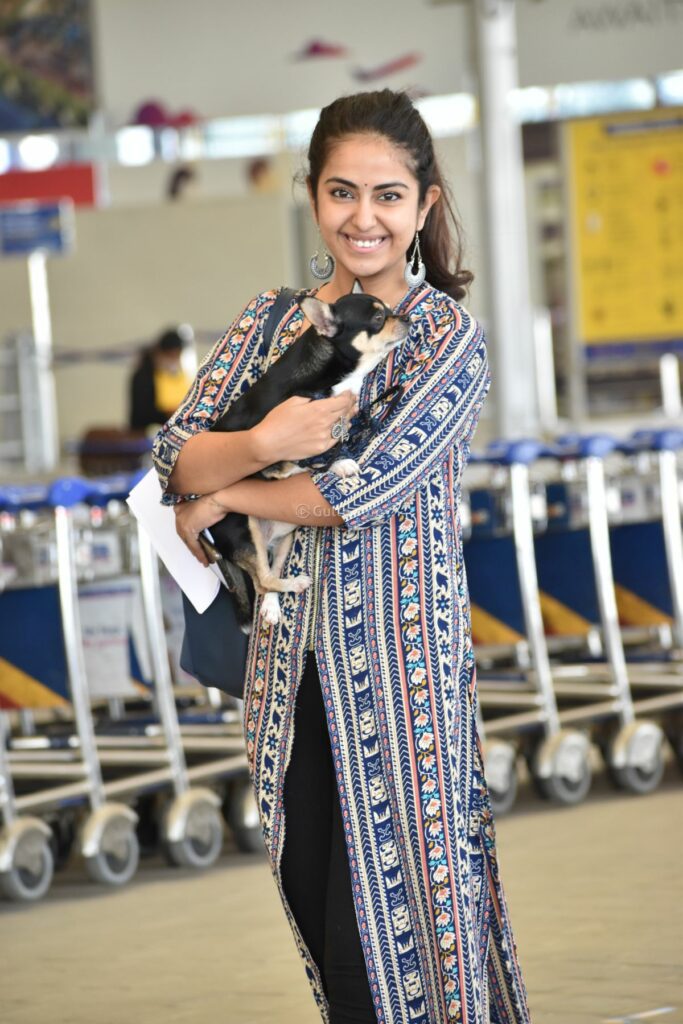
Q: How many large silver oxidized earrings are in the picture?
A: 2